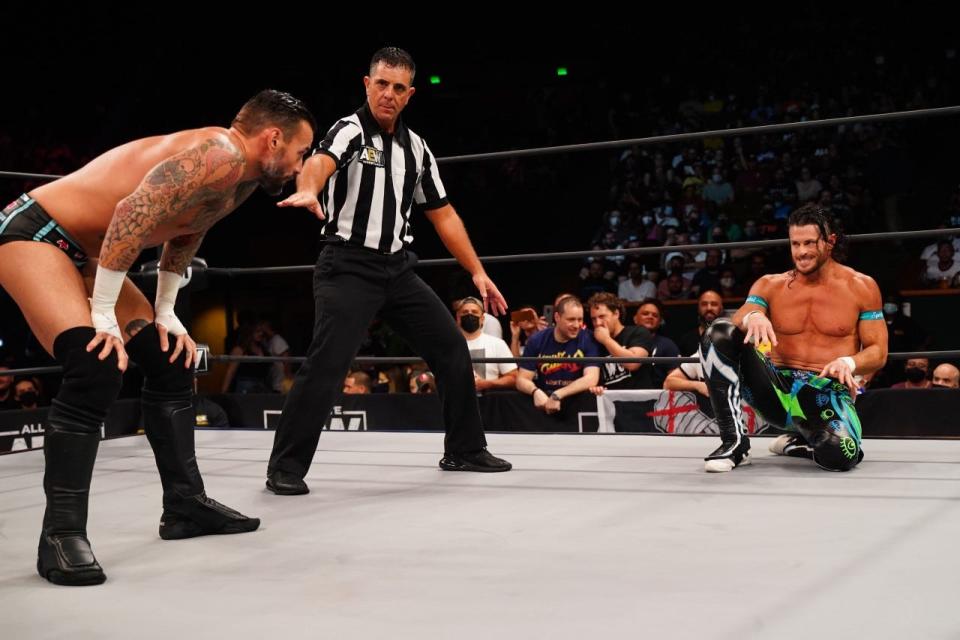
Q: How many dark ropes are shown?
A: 3